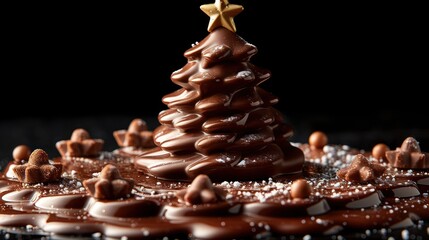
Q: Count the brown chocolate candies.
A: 11